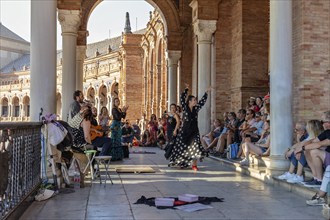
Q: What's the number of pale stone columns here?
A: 6